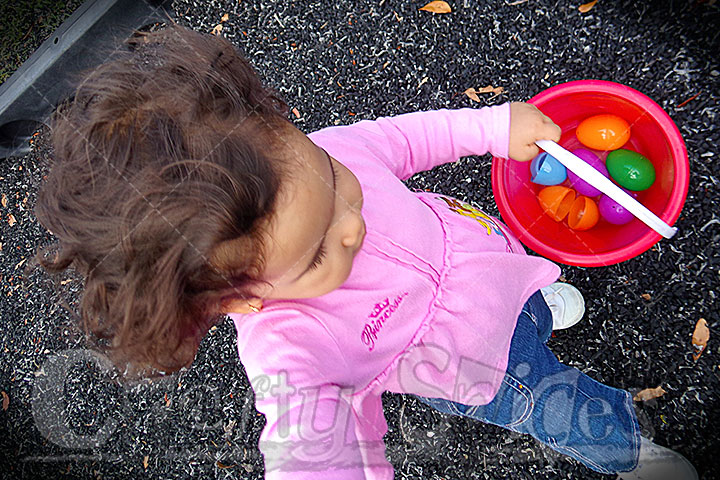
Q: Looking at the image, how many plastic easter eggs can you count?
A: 6